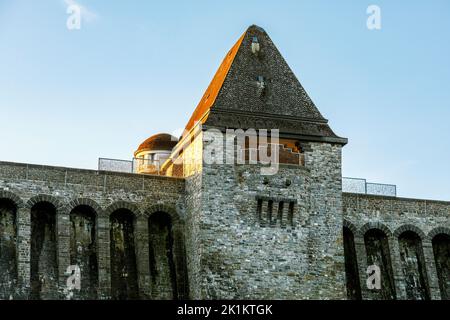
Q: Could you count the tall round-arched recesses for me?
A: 9